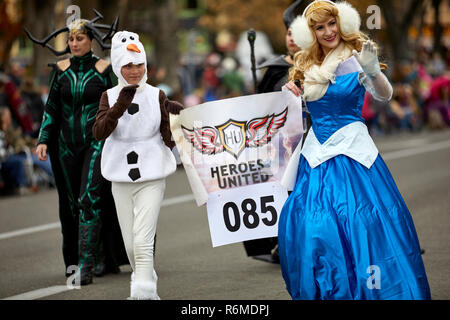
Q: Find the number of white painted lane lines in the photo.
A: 2